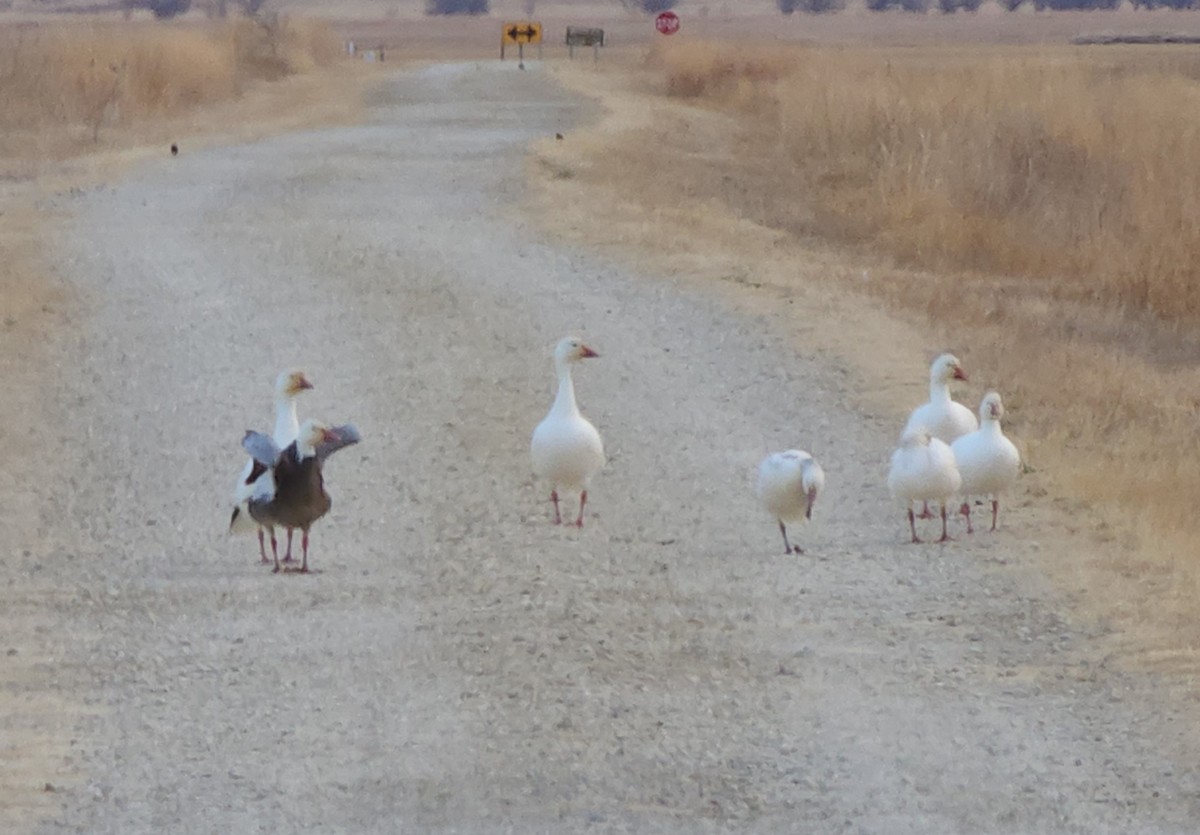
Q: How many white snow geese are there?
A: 6